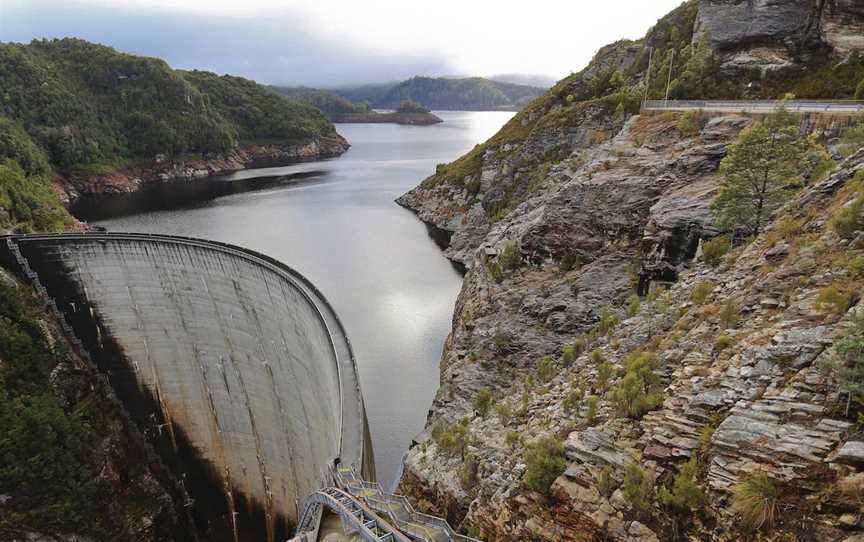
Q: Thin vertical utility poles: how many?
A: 2